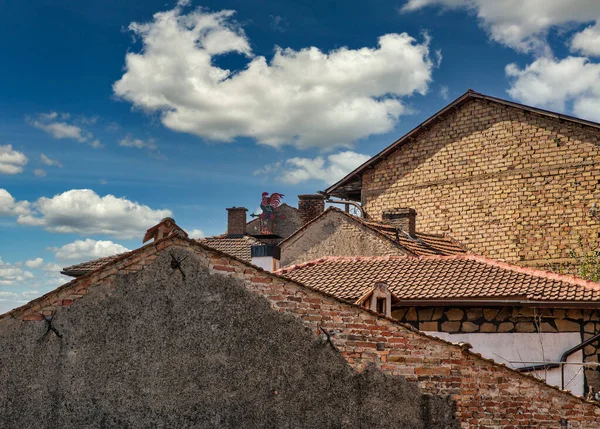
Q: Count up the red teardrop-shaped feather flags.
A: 0